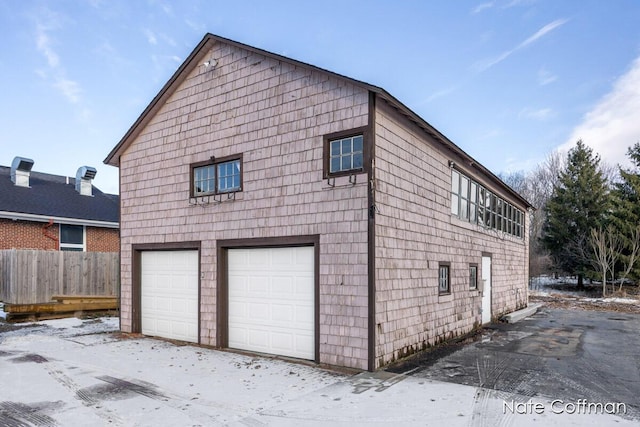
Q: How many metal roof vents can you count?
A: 2